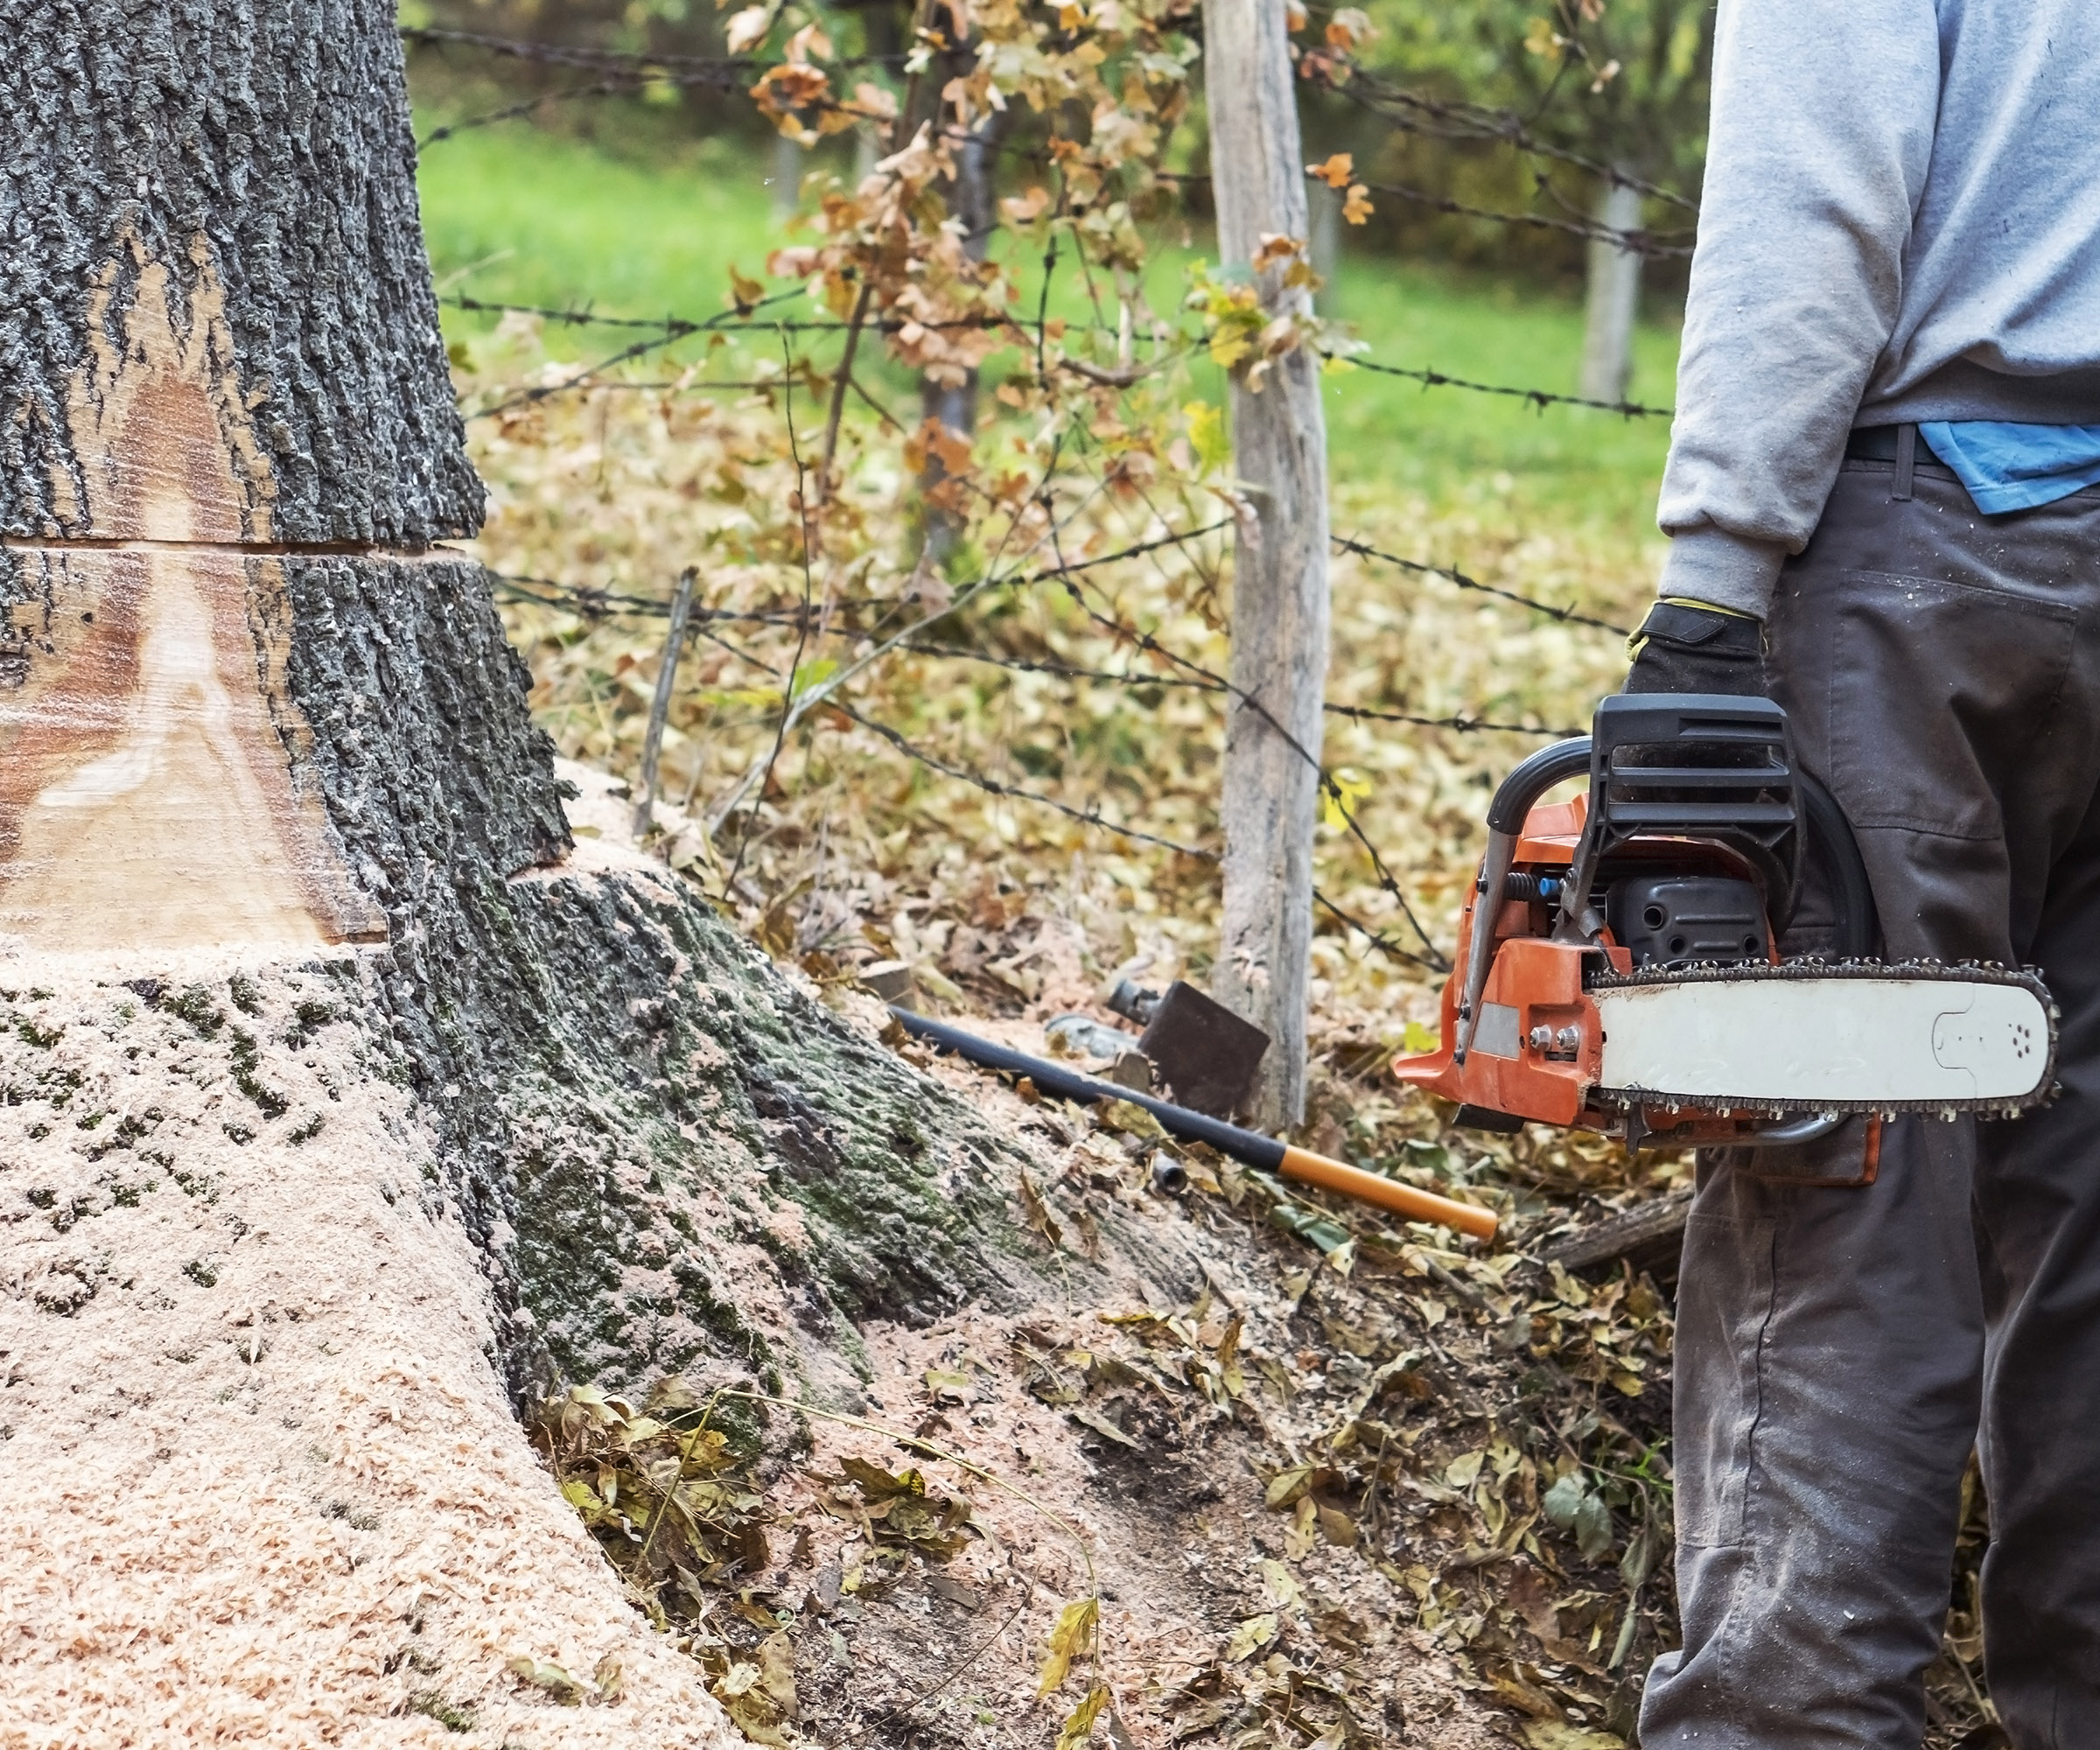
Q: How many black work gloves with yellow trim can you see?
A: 1